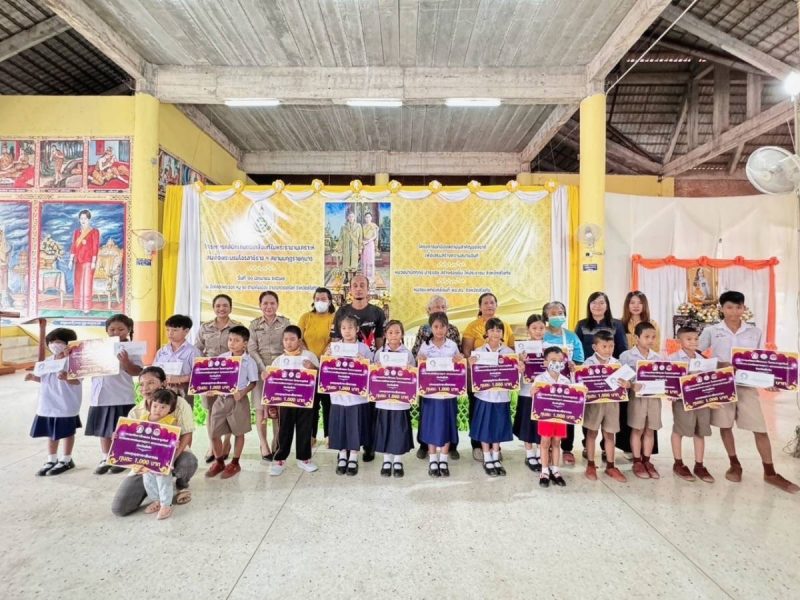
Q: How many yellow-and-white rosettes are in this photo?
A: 10